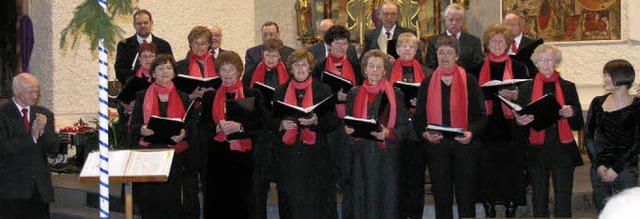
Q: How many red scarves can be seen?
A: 12